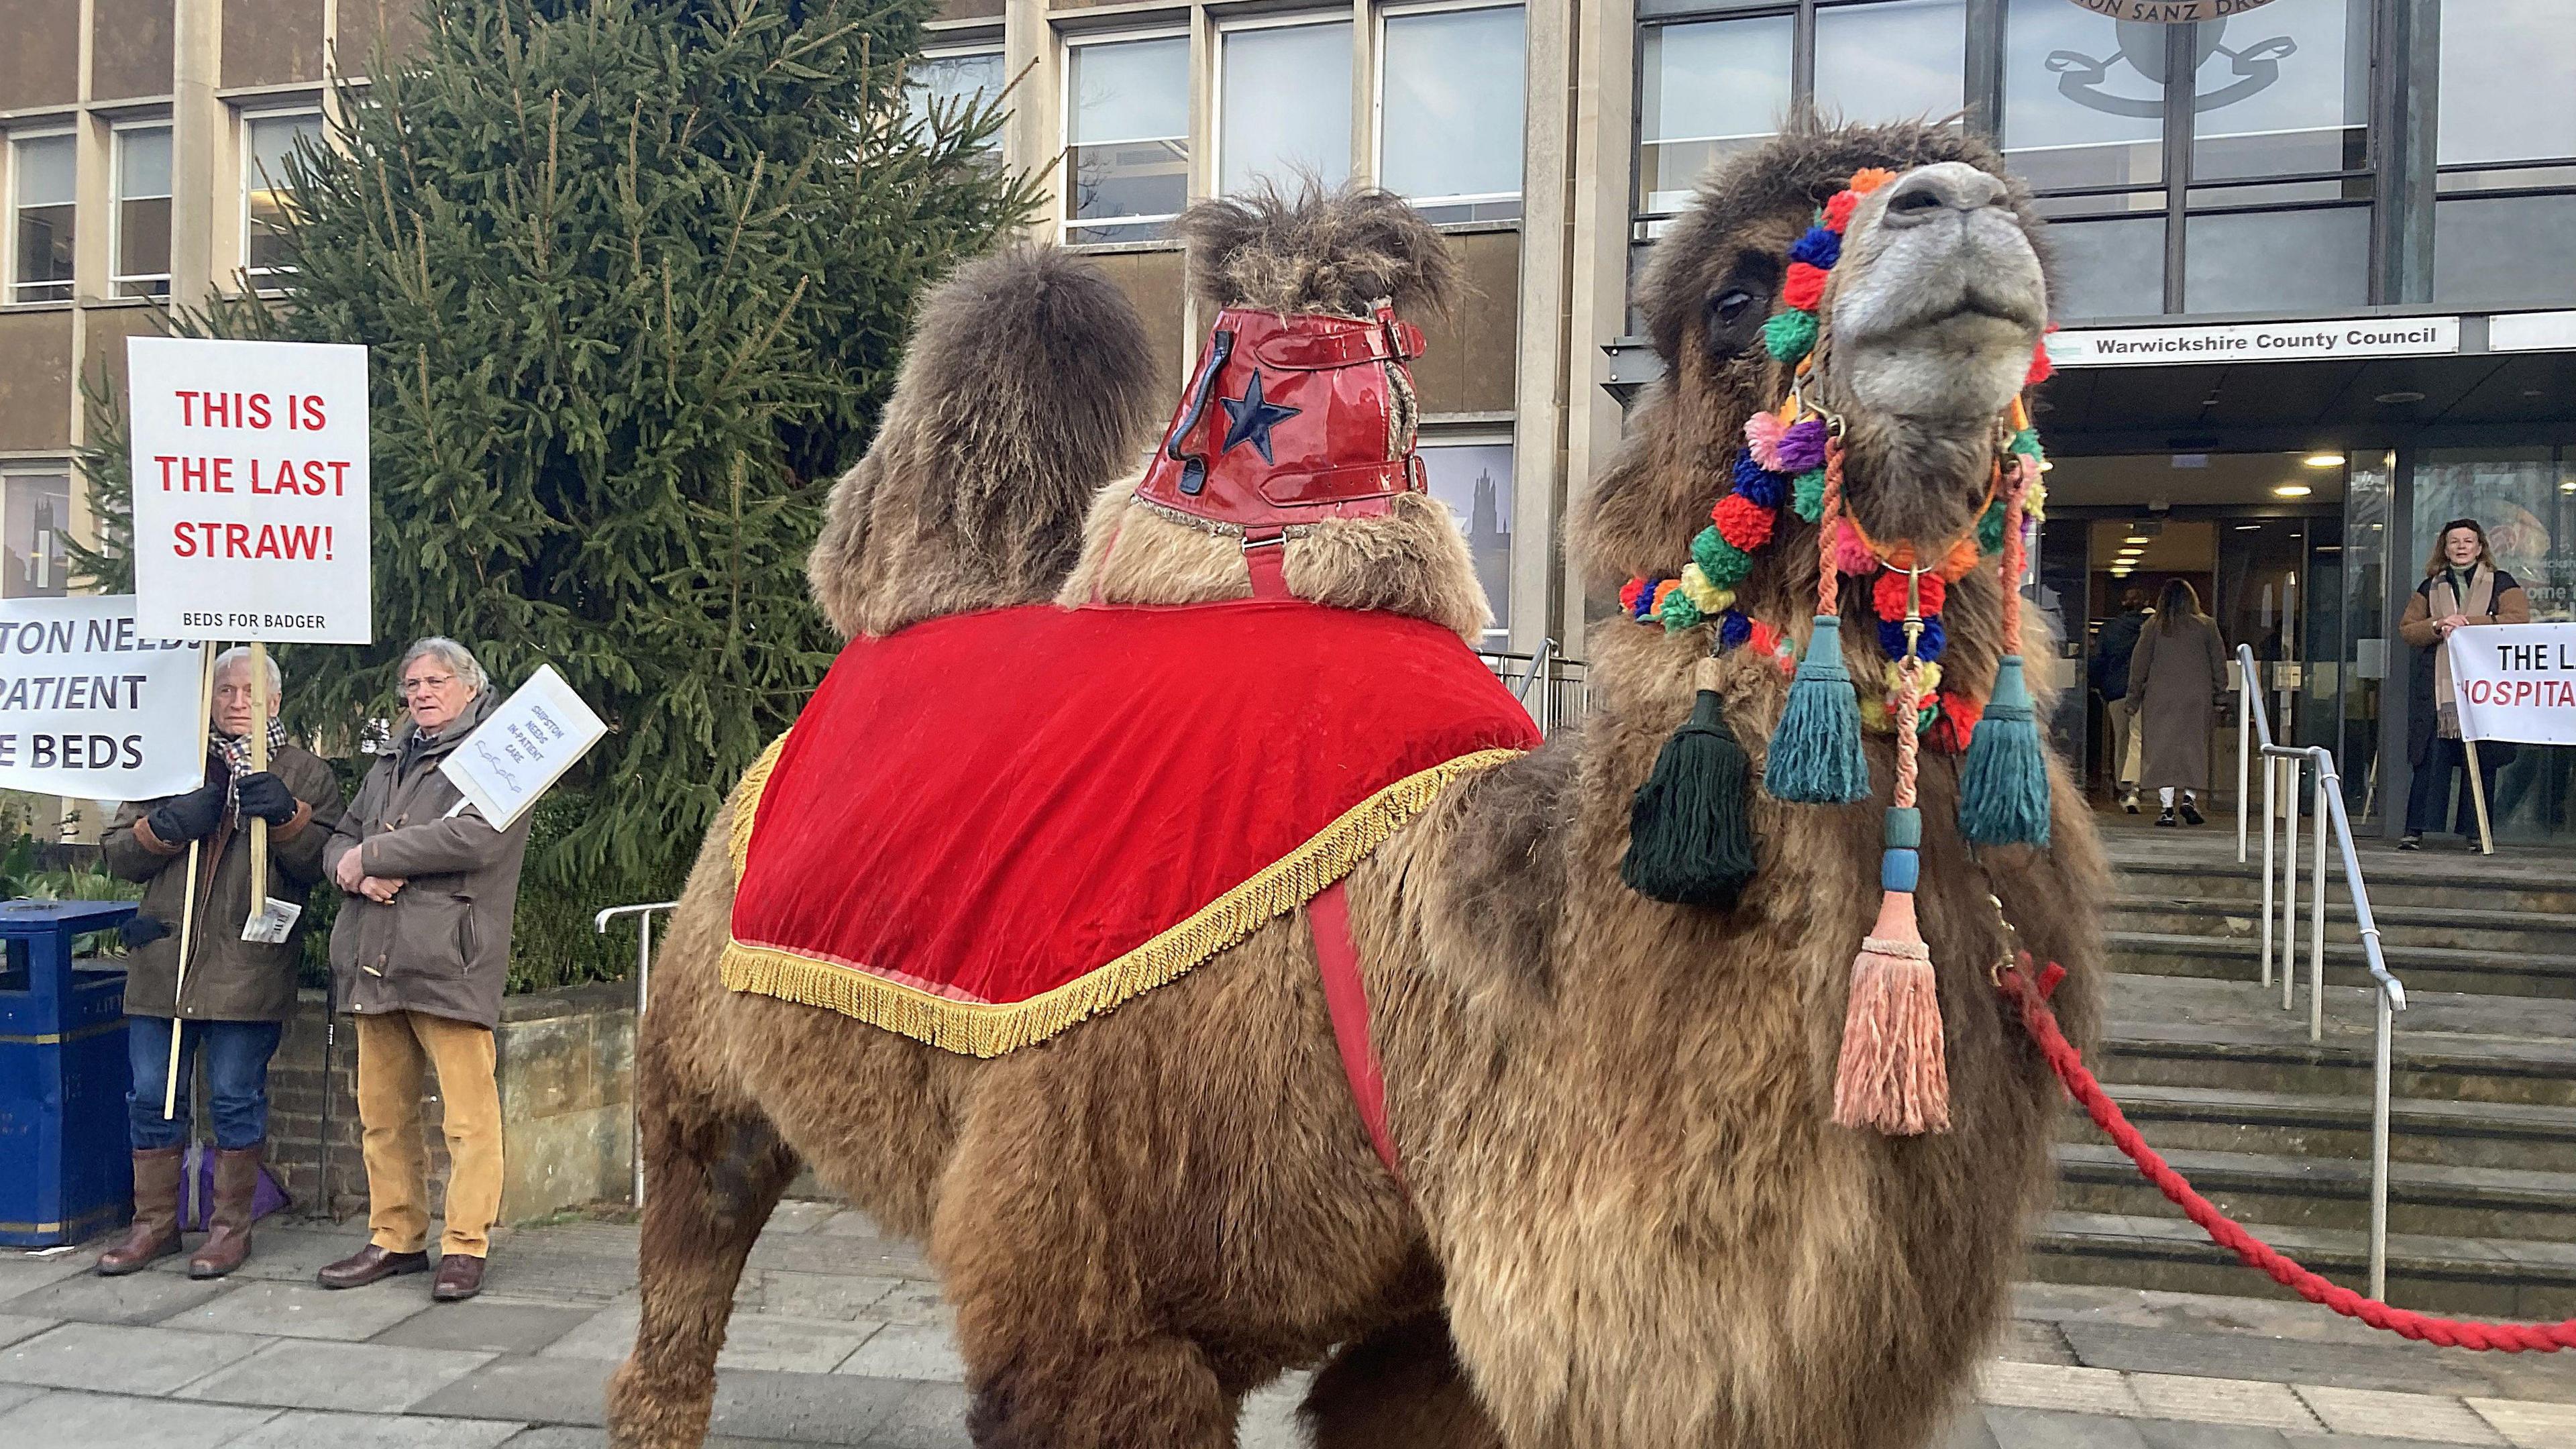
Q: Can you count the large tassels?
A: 4